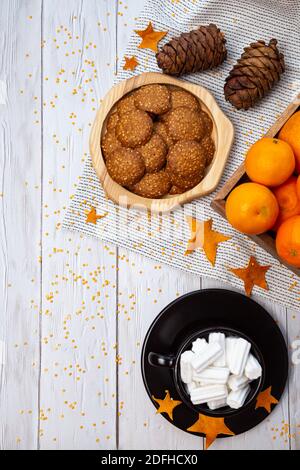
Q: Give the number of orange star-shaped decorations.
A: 8